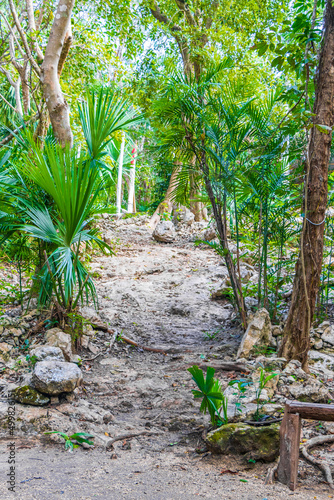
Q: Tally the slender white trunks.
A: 2